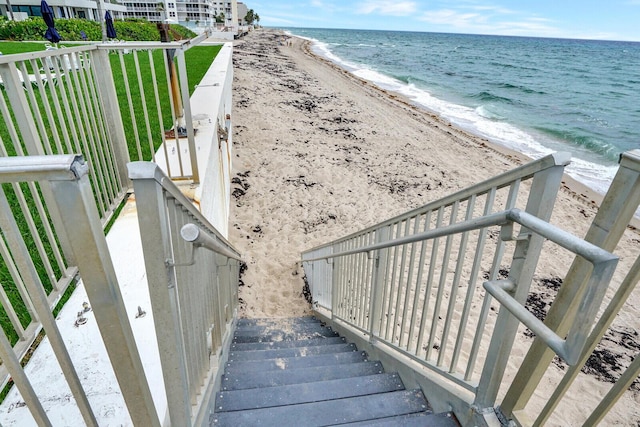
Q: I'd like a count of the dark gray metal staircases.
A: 1